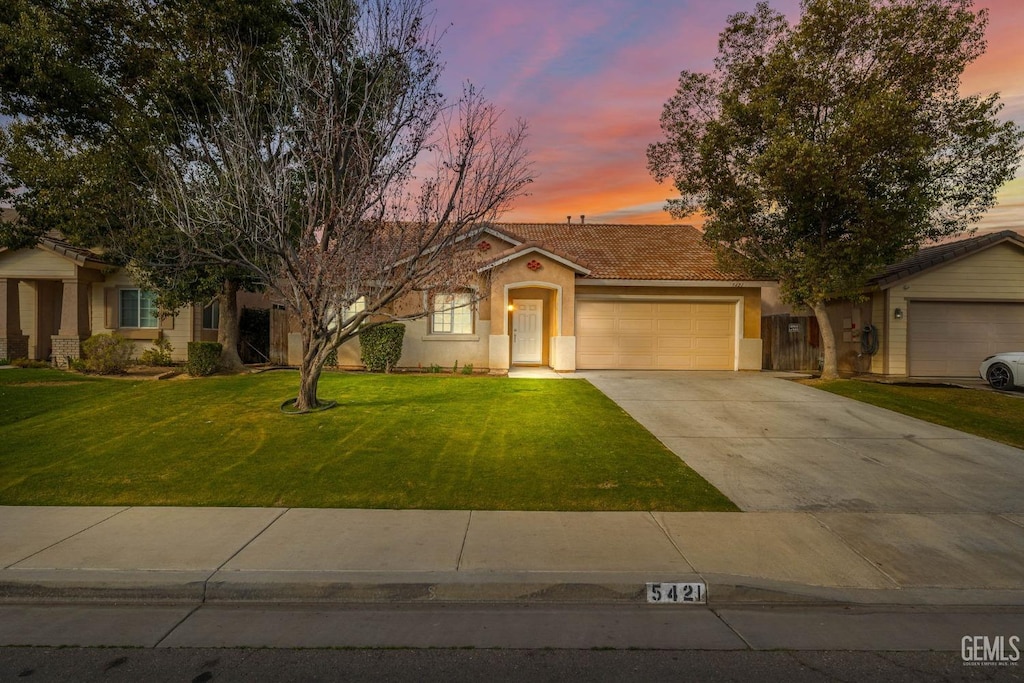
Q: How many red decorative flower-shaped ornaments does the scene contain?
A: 2